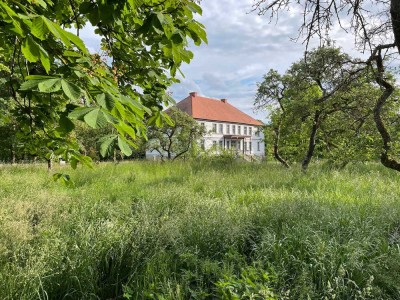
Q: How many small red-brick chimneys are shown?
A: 2